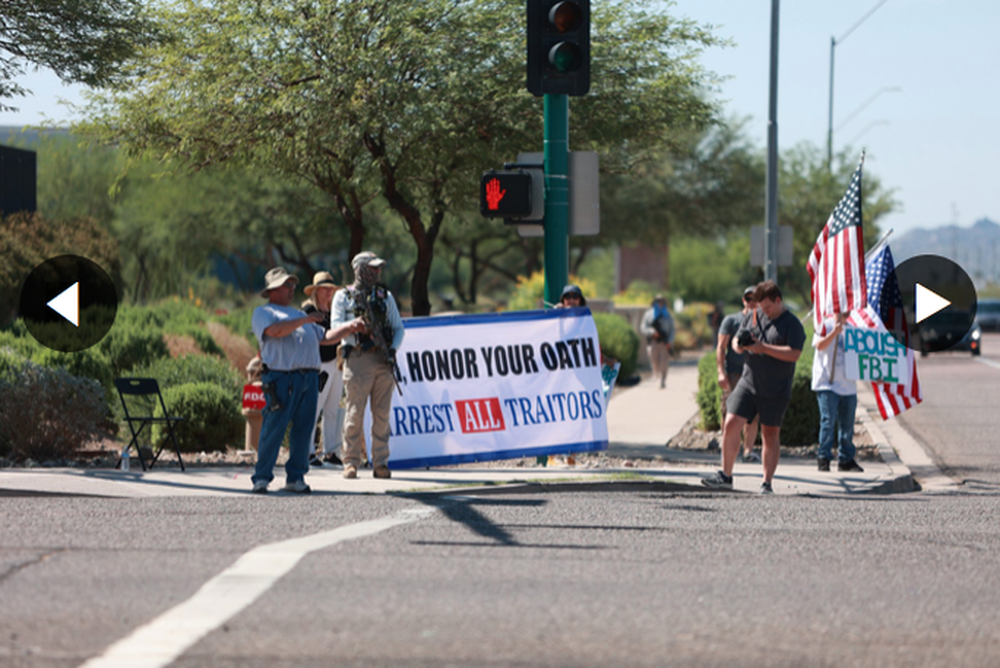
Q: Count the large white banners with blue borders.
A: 1